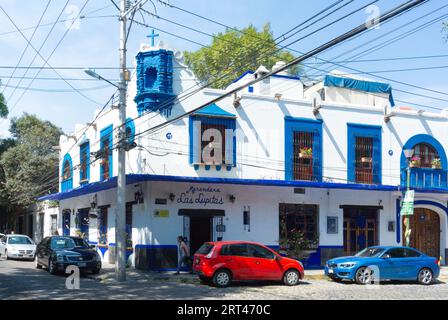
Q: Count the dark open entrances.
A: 1